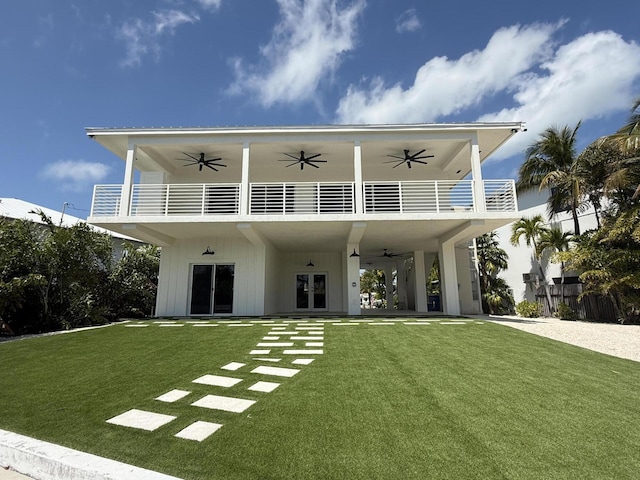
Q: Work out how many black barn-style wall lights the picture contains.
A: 3